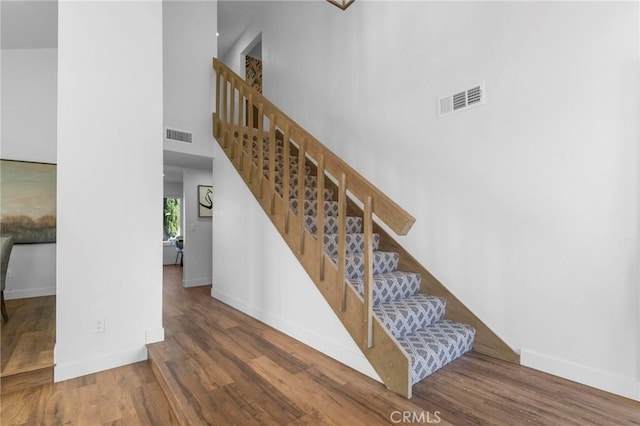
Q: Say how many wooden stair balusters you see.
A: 12